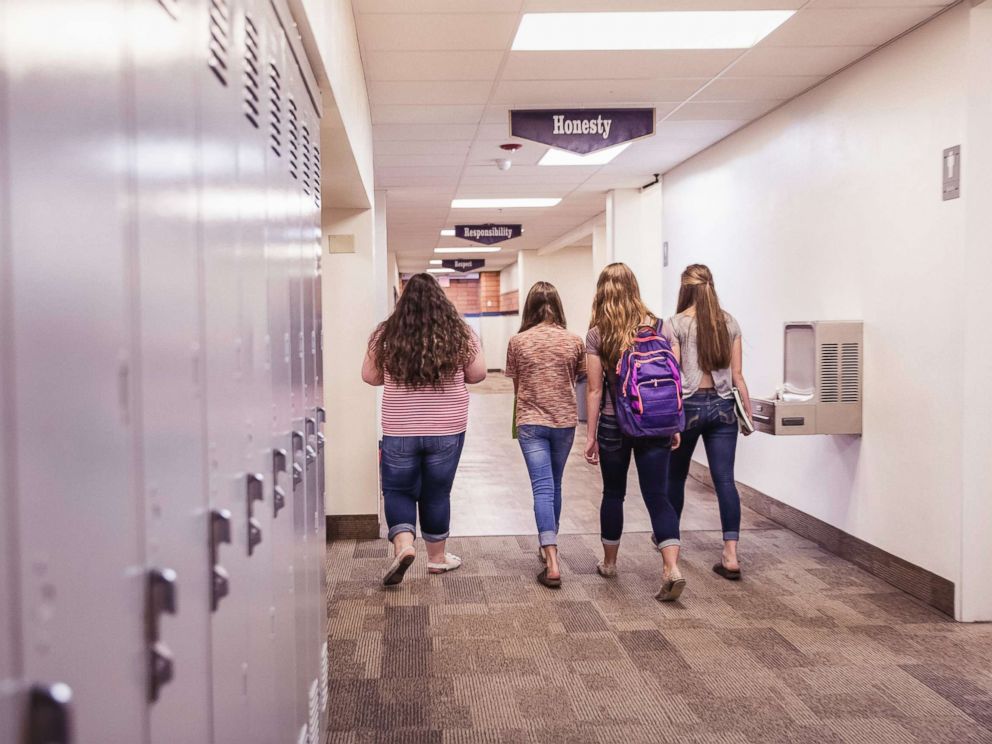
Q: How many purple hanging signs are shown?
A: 3